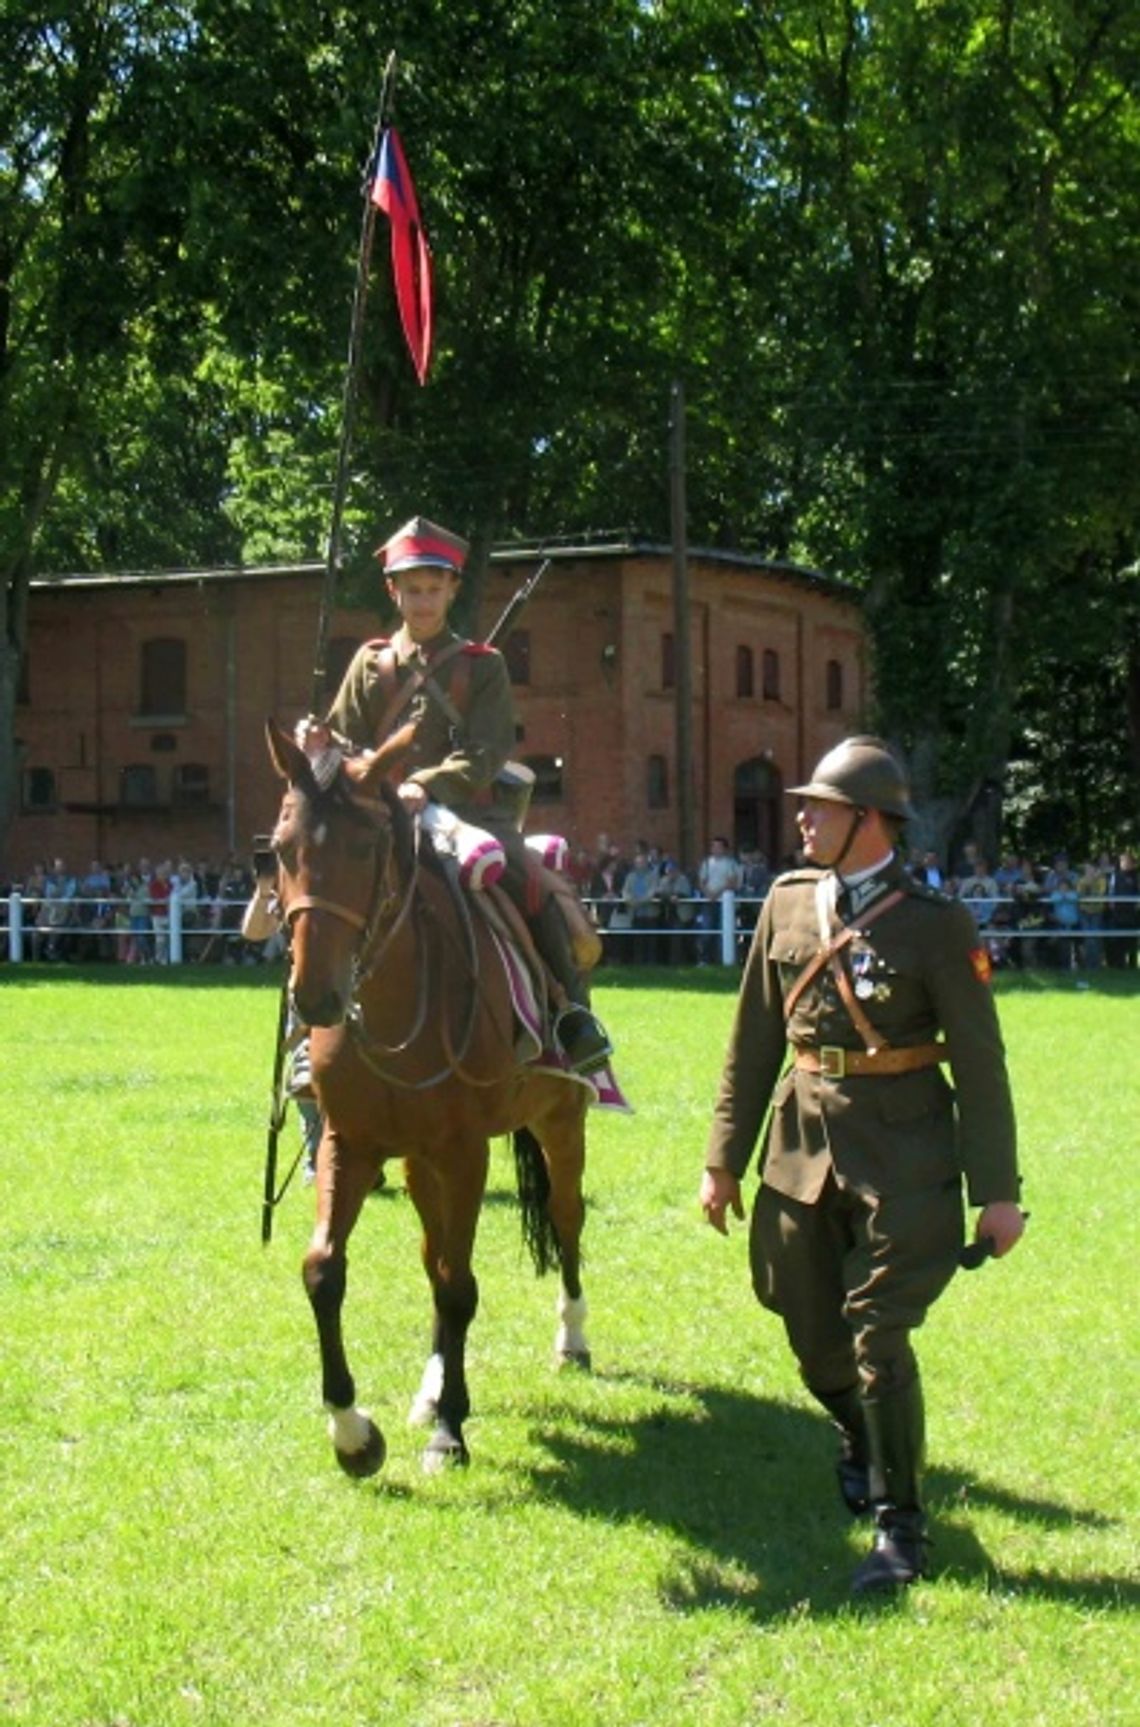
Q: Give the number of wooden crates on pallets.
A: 0